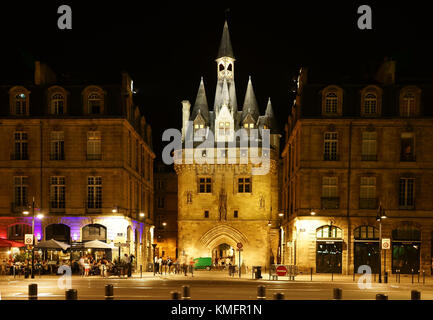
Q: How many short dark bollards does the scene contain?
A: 10